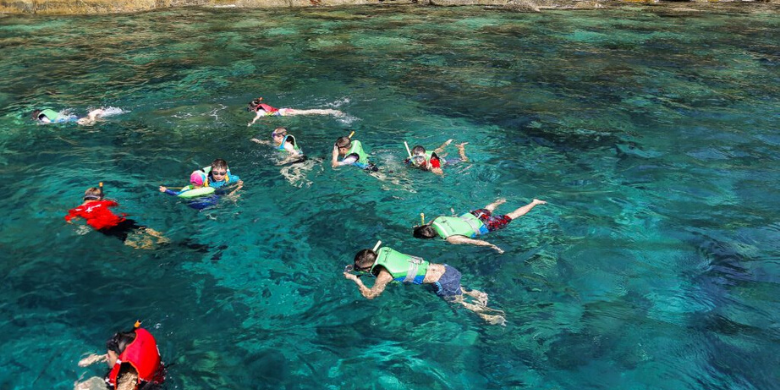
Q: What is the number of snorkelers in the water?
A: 11